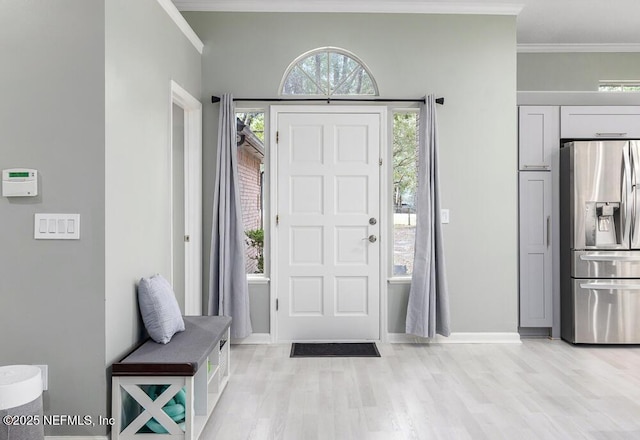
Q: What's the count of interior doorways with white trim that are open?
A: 1